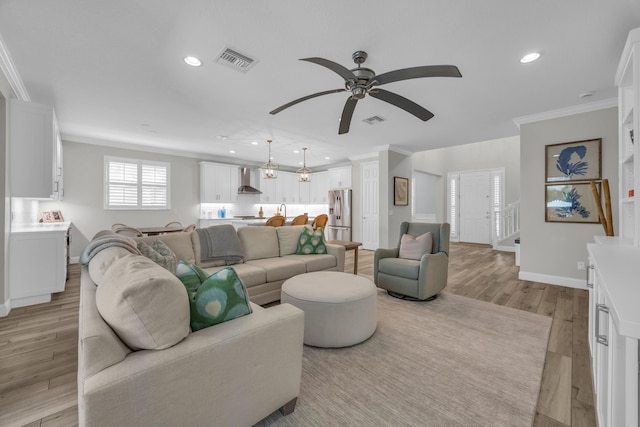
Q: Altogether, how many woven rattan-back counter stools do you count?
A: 3